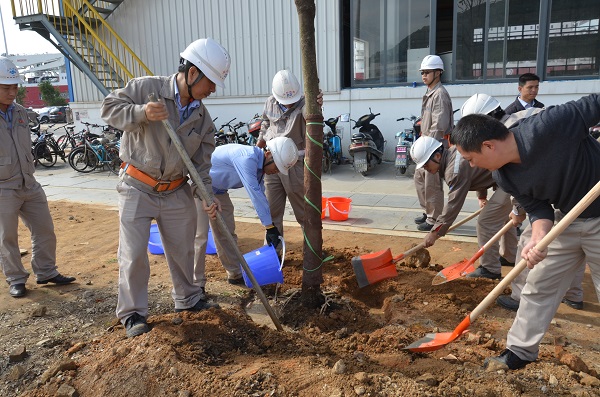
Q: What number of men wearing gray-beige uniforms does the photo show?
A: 6